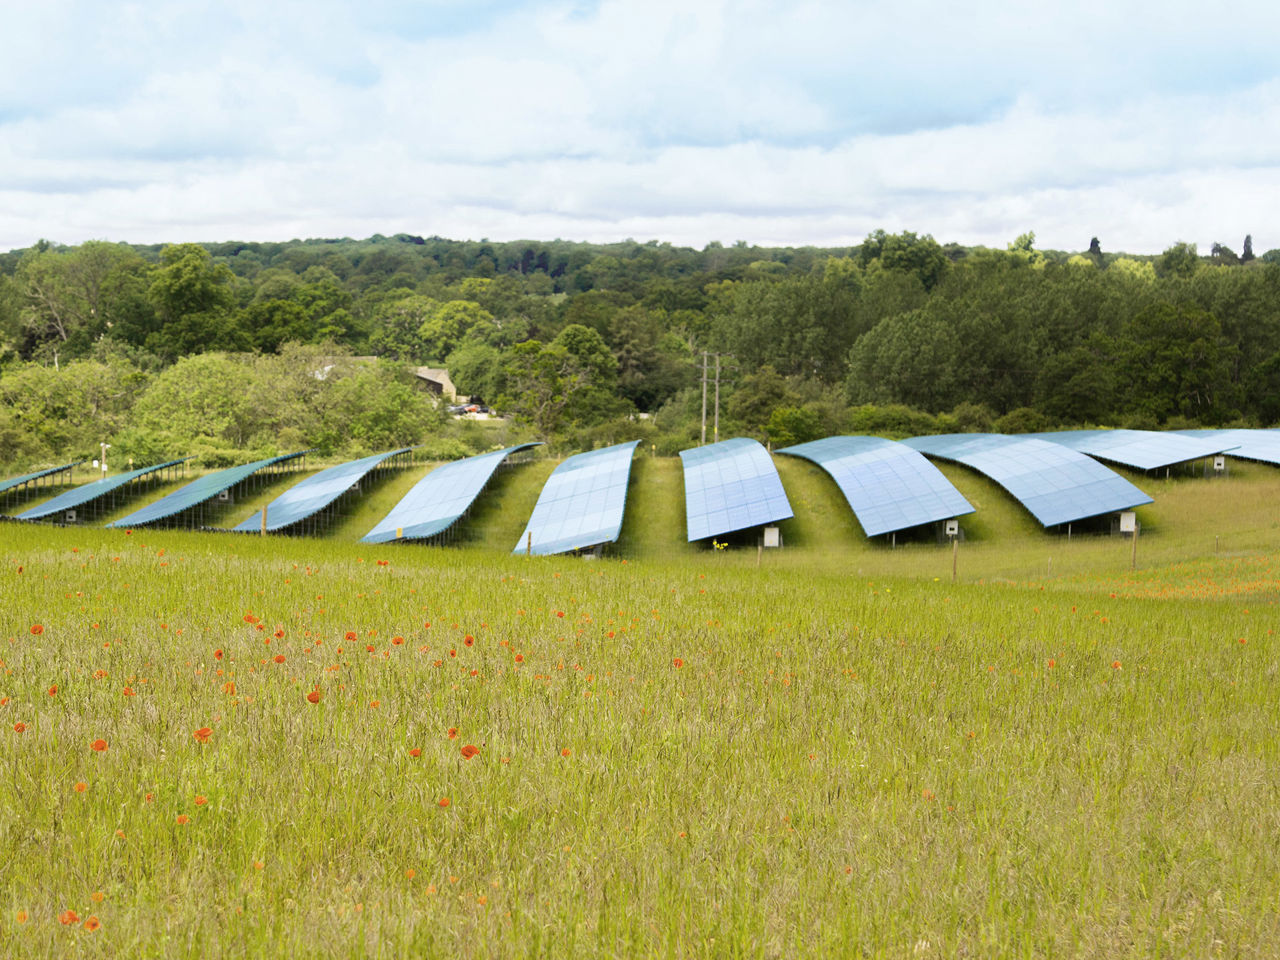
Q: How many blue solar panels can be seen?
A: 11